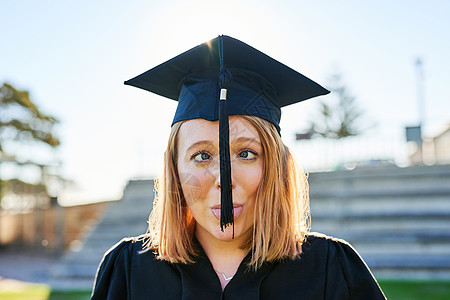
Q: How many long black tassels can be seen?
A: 1